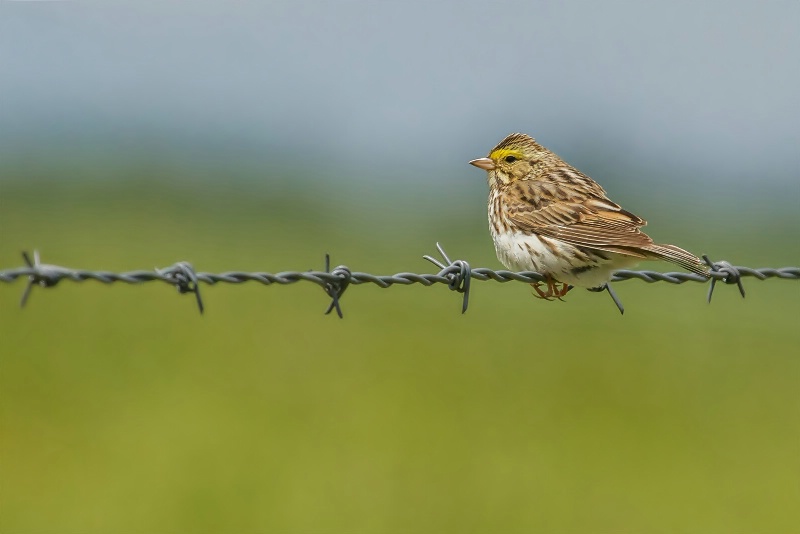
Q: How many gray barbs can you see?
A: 6